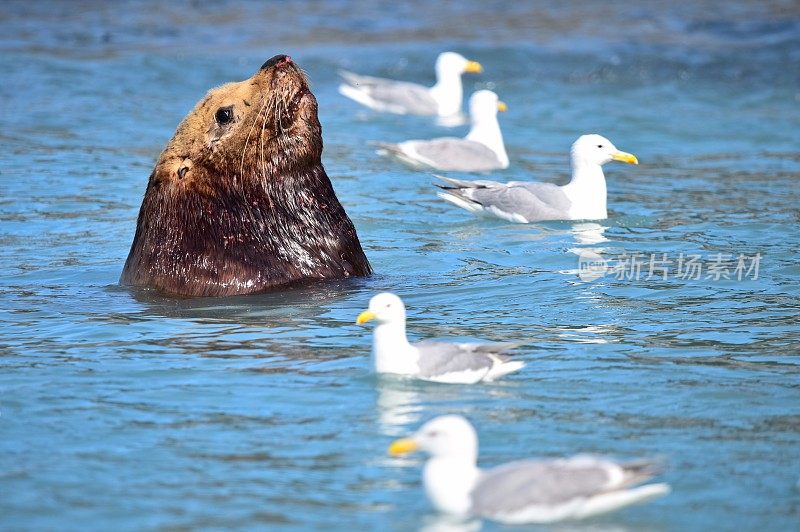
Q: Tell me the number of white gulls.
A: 5